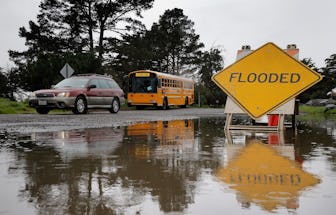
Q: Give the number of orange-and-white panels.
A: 2